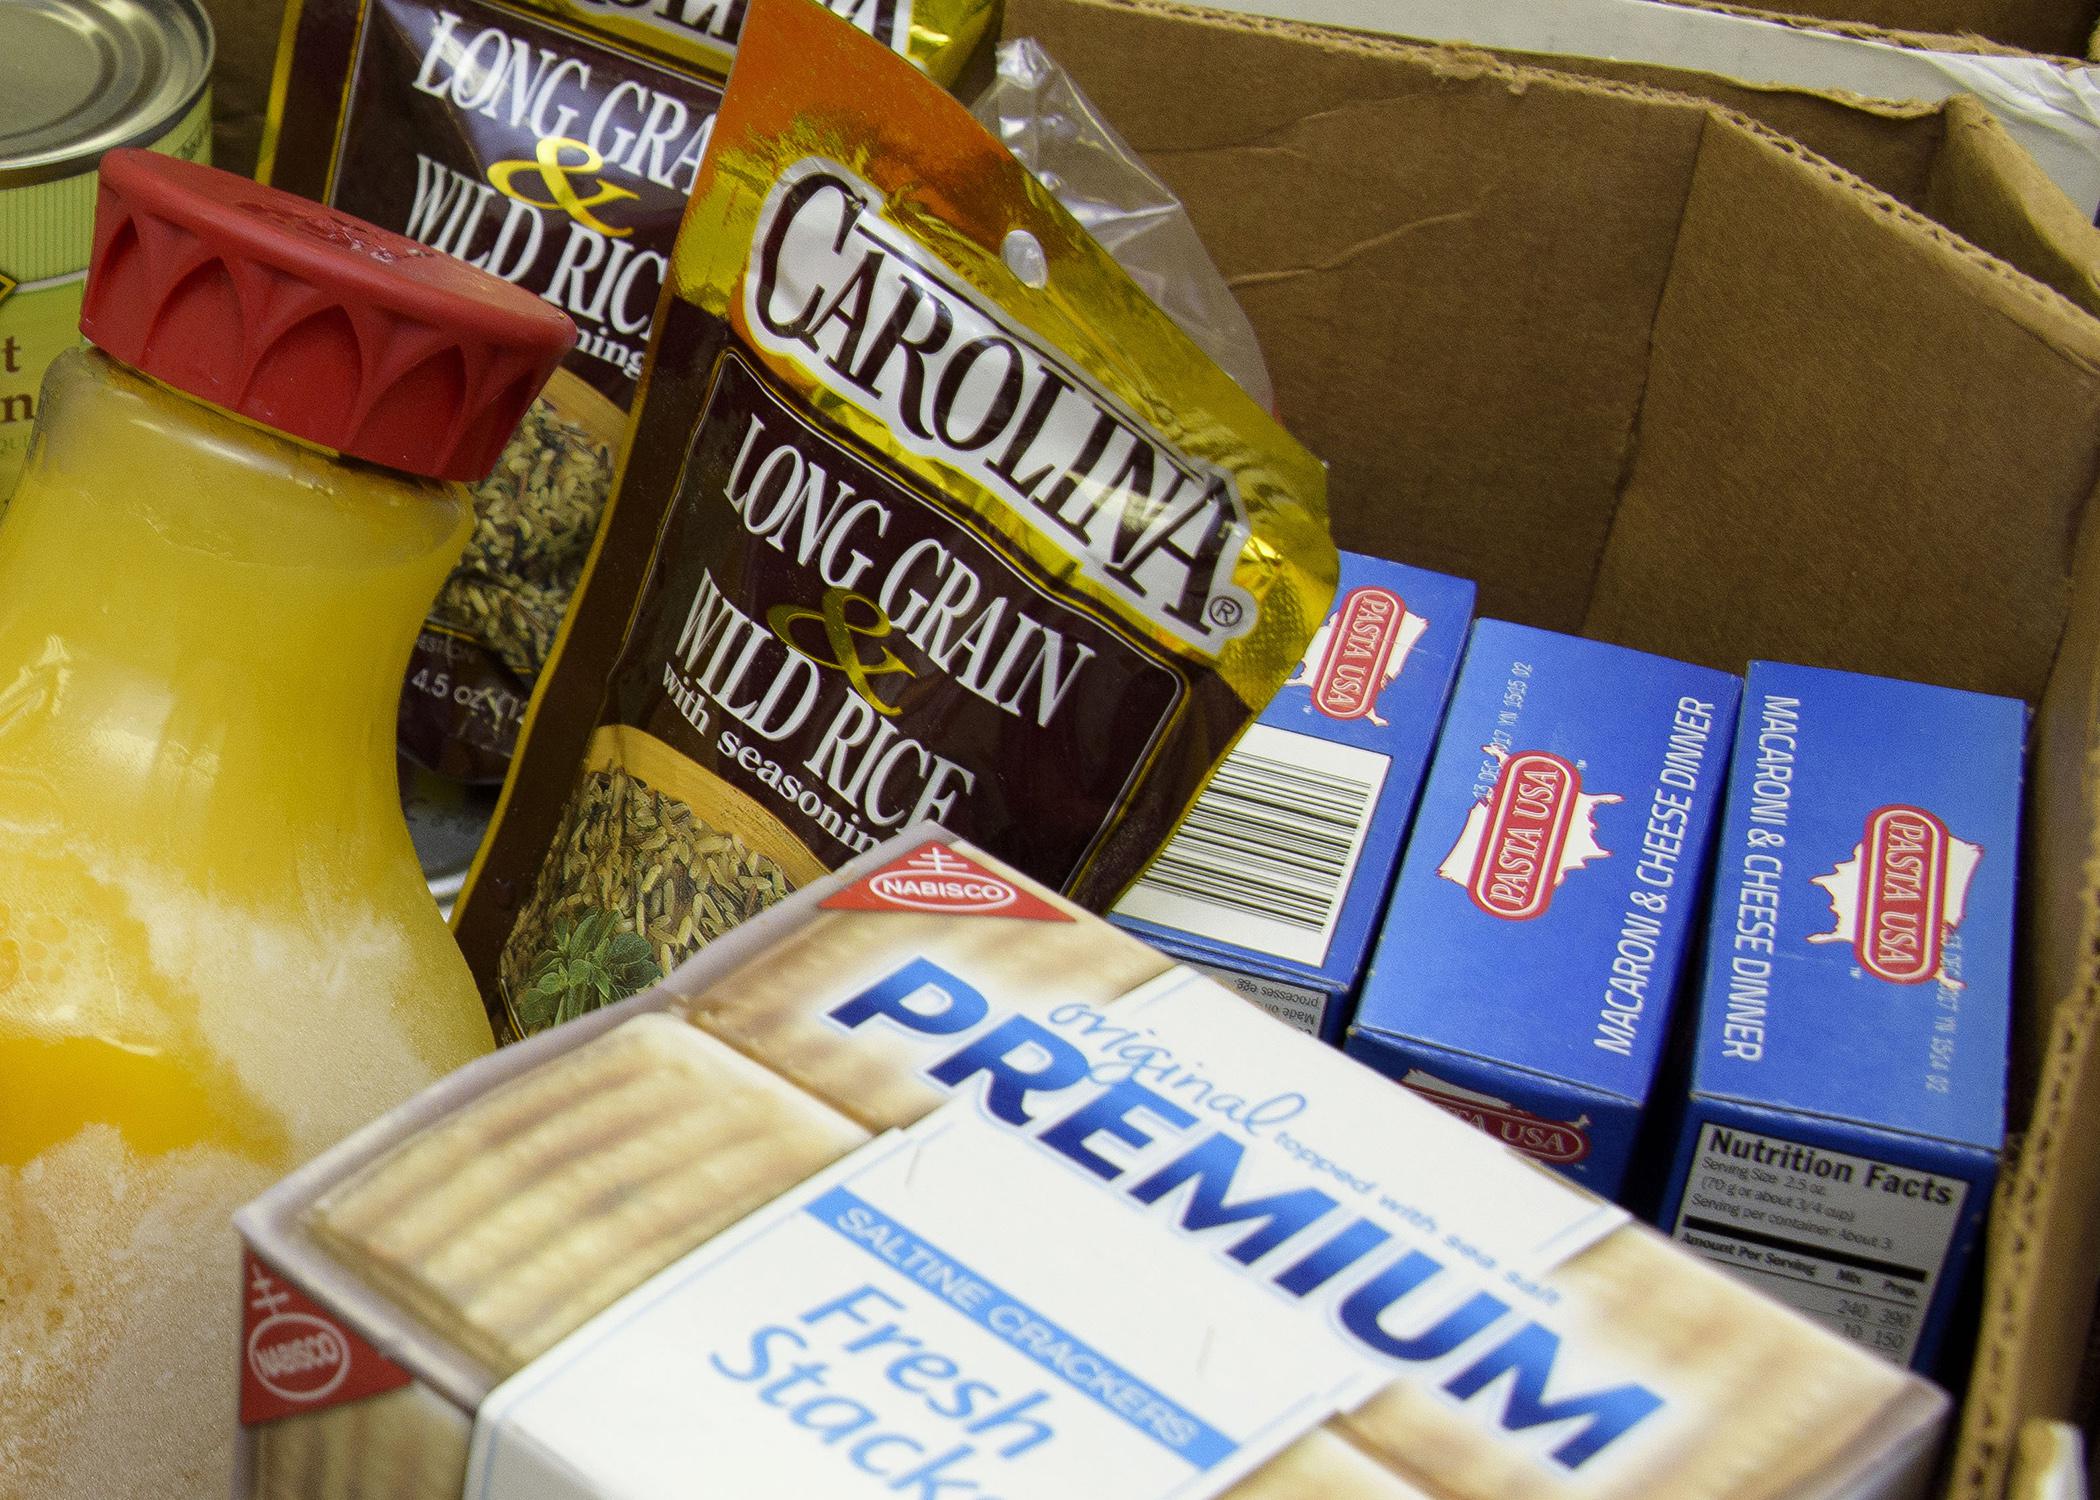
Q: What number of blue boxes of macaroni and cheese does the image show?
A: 3